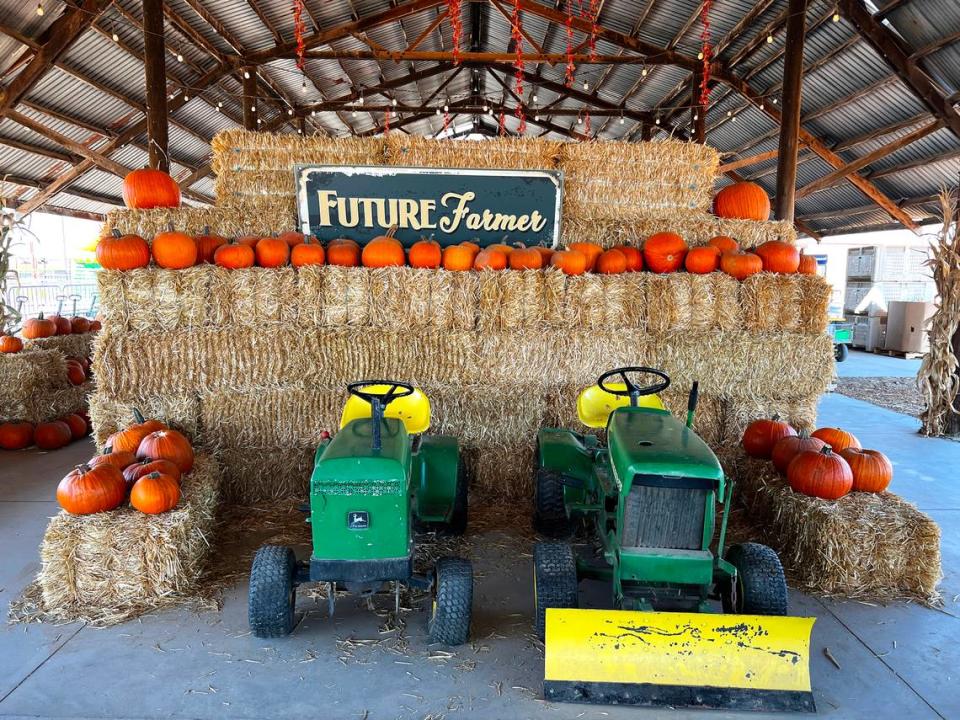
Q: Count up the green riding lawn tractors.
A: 2